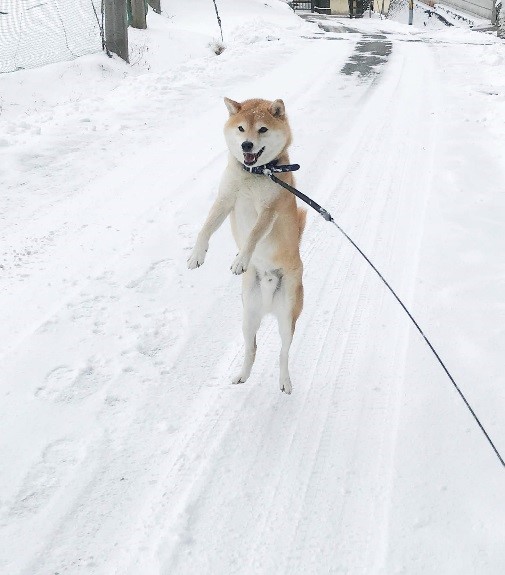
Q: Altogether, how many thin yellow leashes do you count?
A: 0